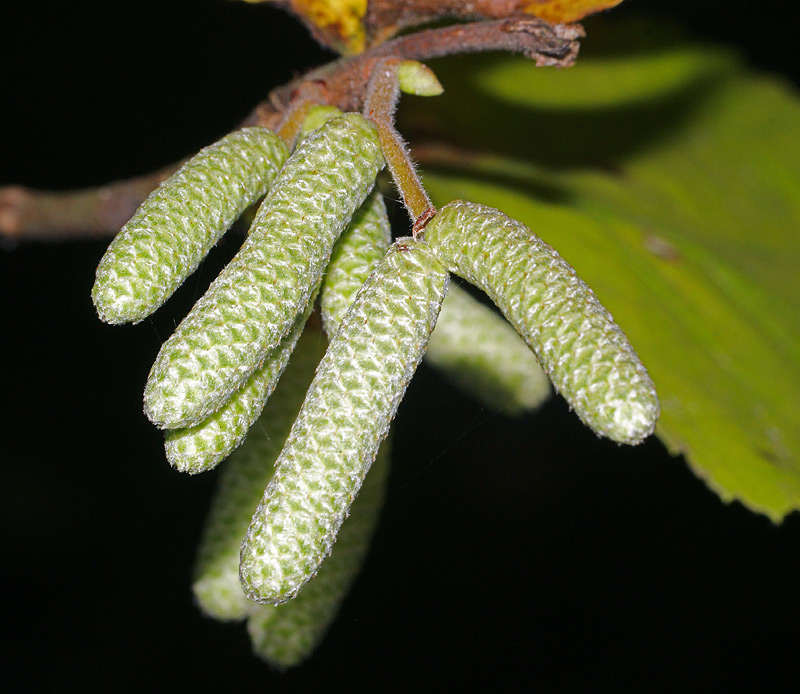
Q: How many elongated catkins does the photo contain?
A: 9